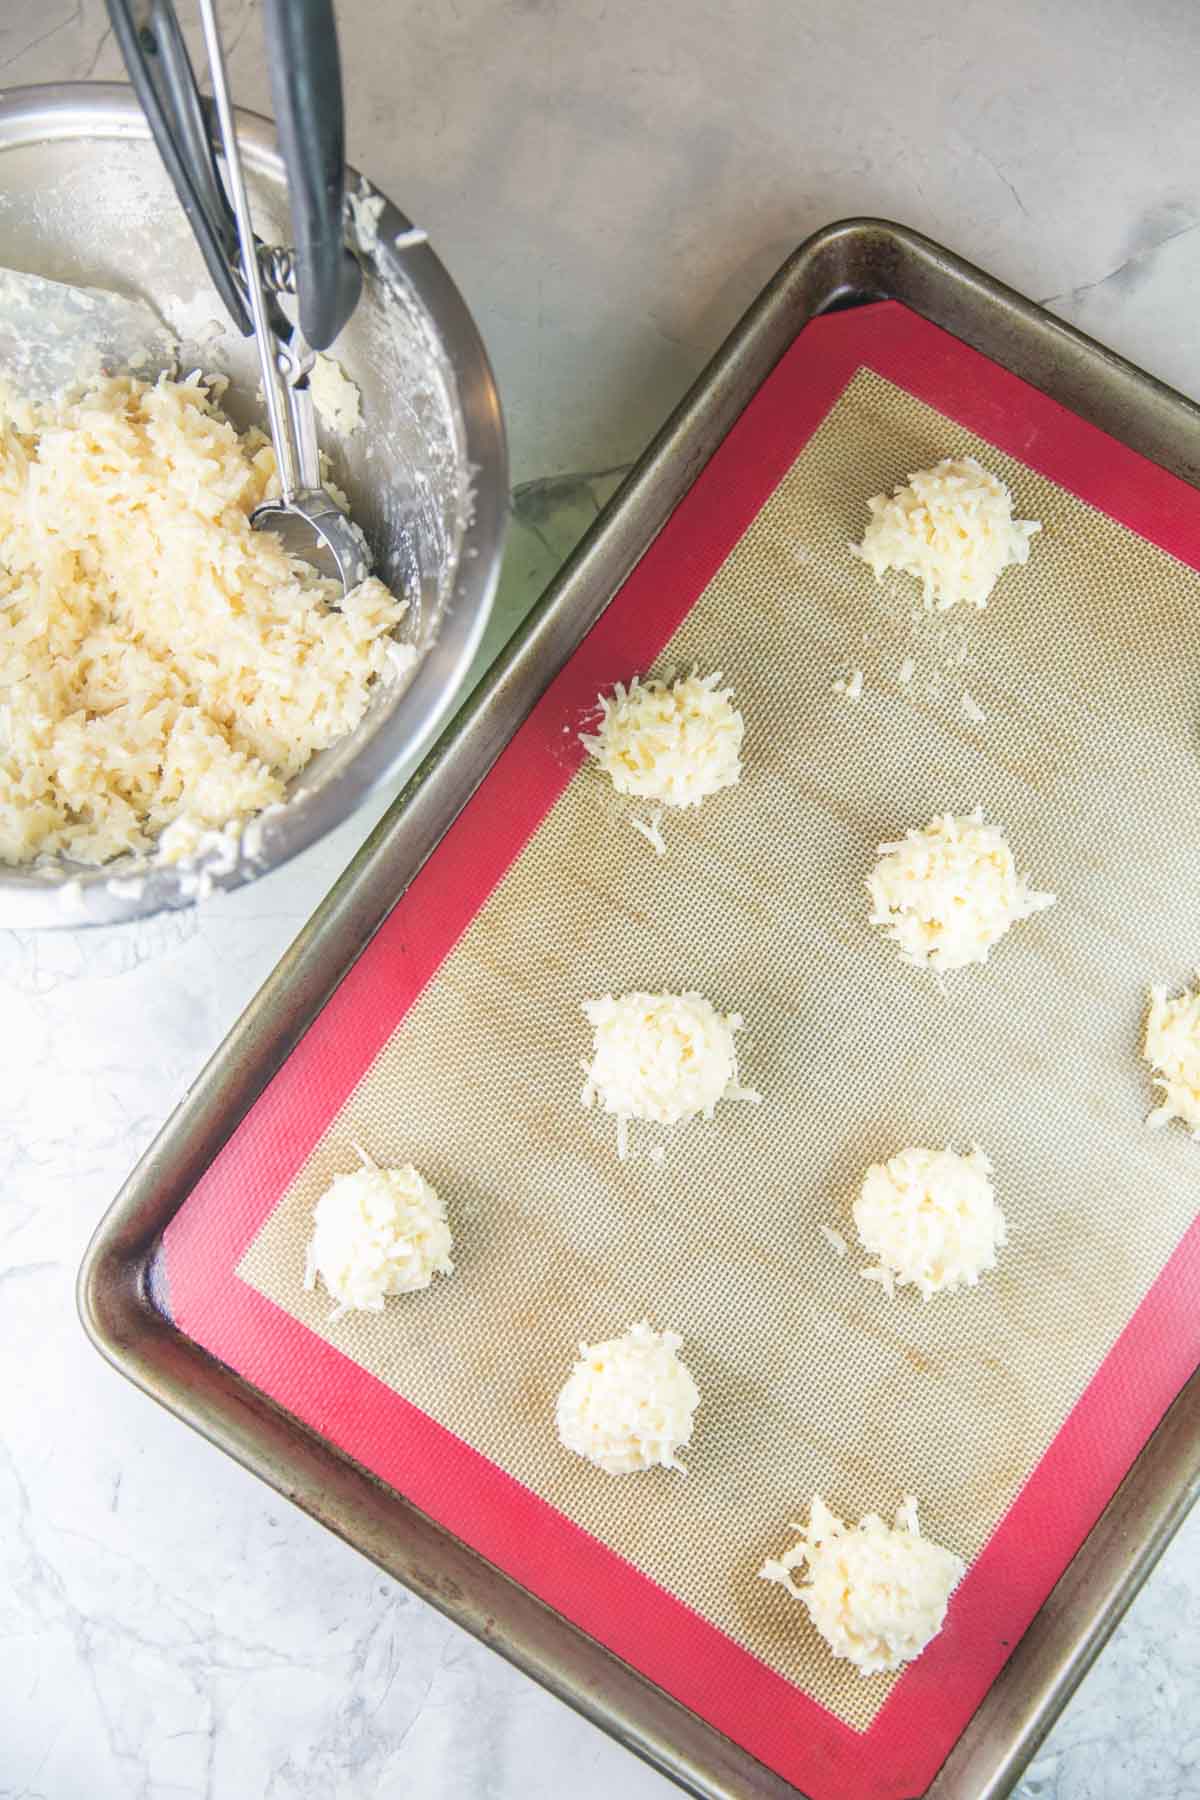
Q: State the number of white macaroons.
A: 9